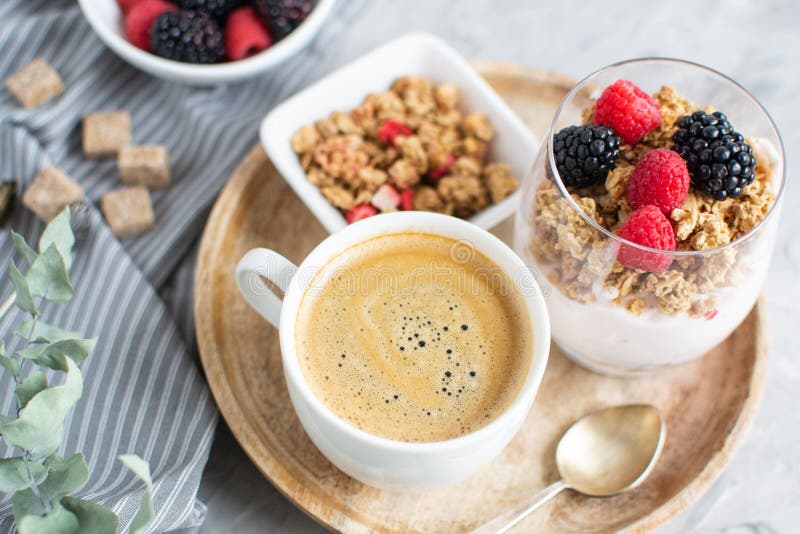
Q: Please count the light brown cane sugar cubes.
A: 5